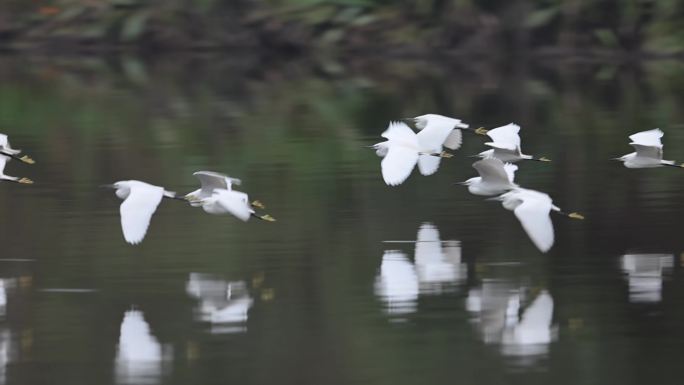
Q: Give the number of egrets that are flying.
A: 11